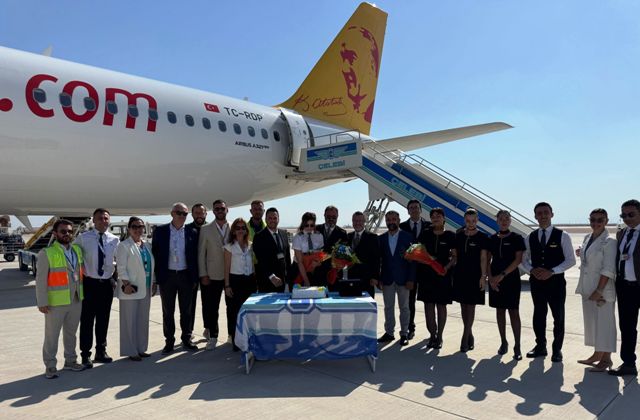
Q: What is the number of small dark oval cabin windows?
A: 14